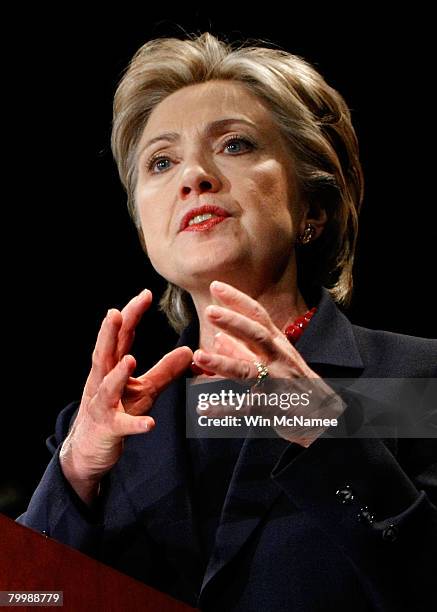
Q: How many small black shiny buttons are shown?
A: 3